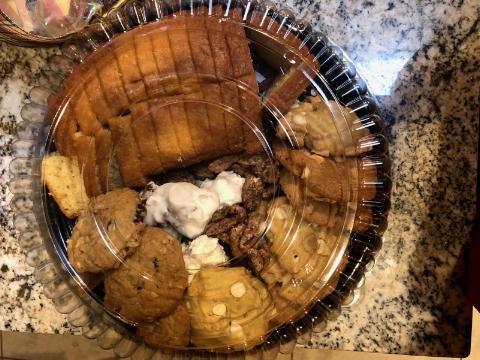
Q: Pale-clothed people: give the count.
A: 0